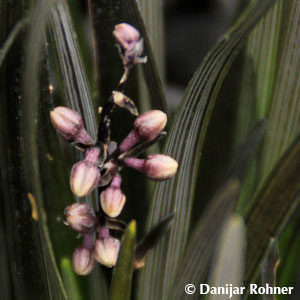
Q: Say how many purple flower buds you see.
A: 9